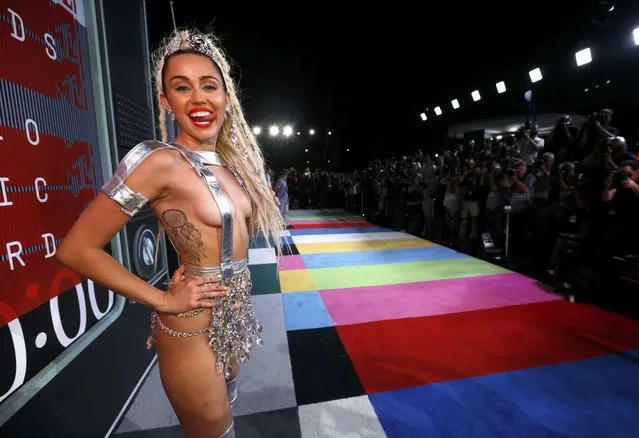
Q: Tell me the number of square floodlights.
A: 8